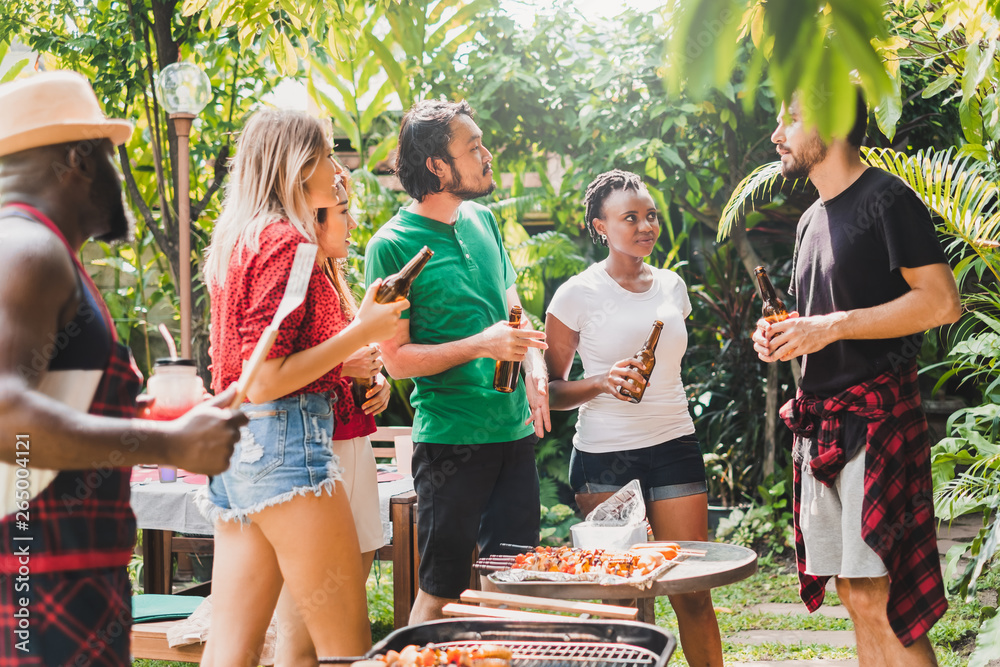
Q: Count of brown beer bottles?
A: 5